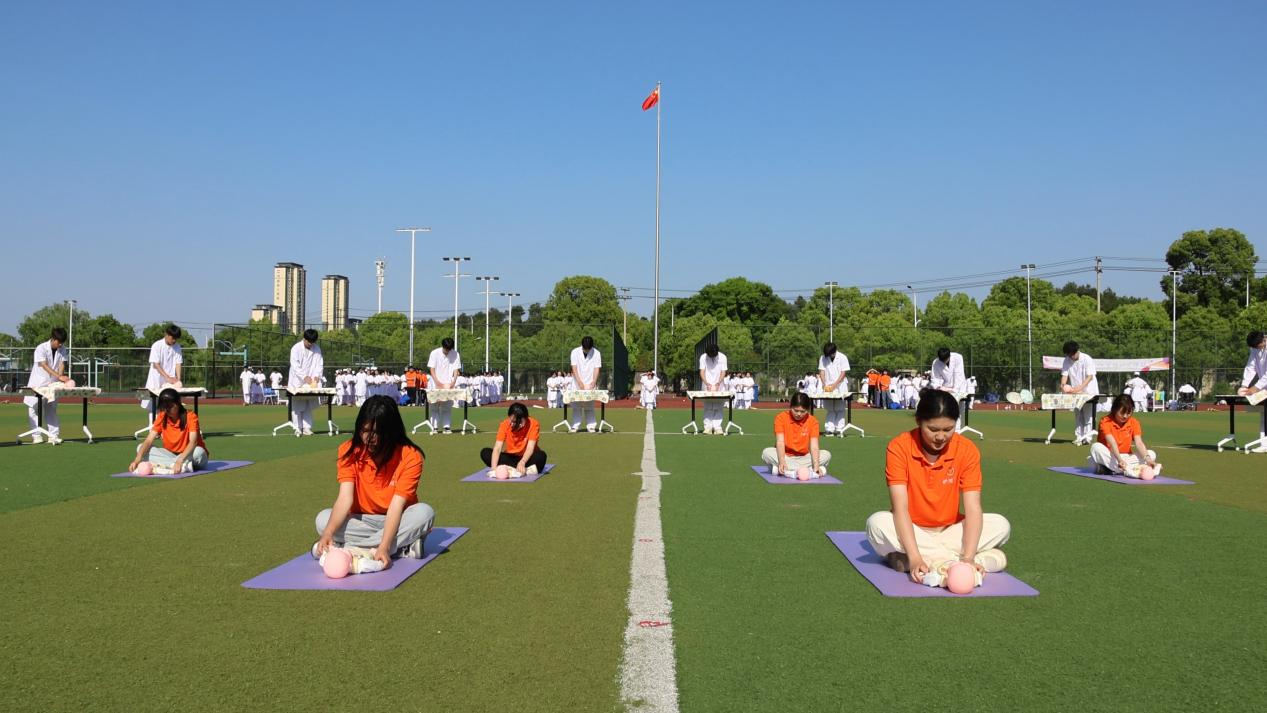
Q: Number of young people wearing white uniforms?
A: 10